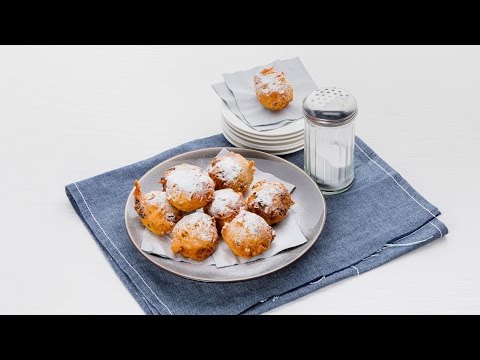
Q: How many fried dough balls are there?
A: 8